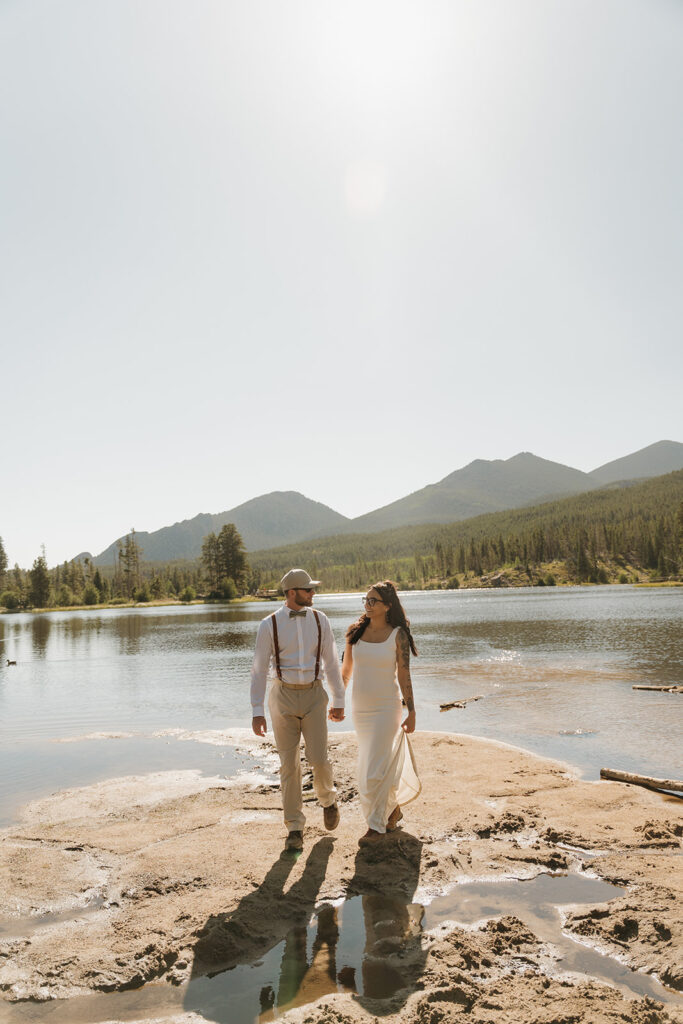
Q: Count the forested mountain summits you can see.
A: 3